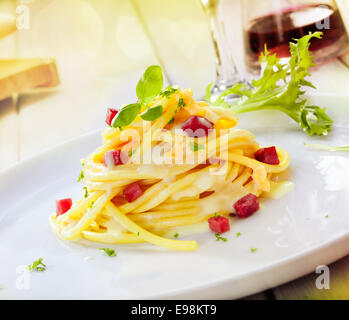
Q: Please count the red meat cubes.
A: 8